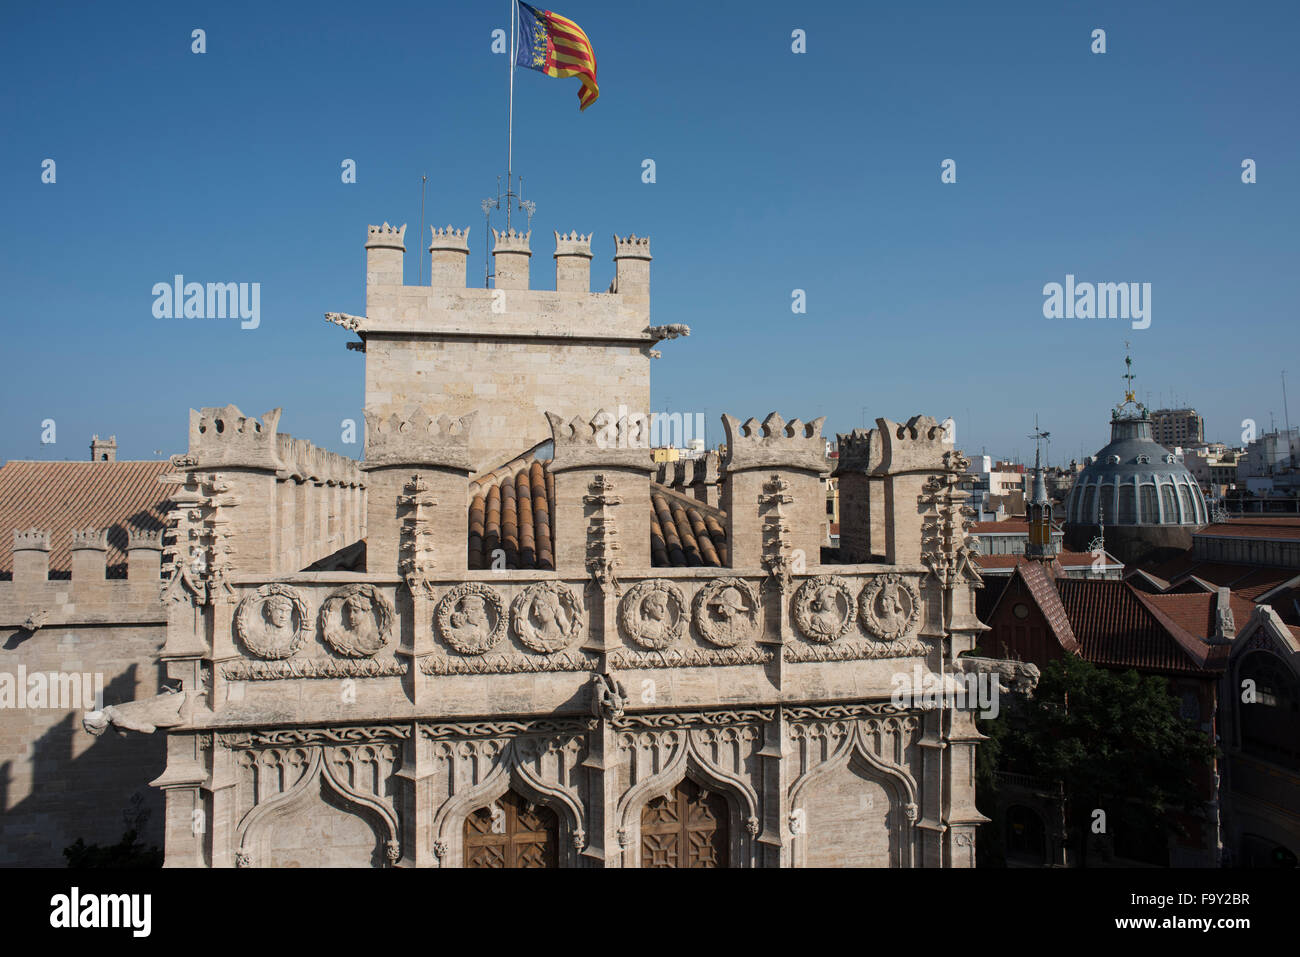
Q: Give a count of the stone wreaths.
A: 8